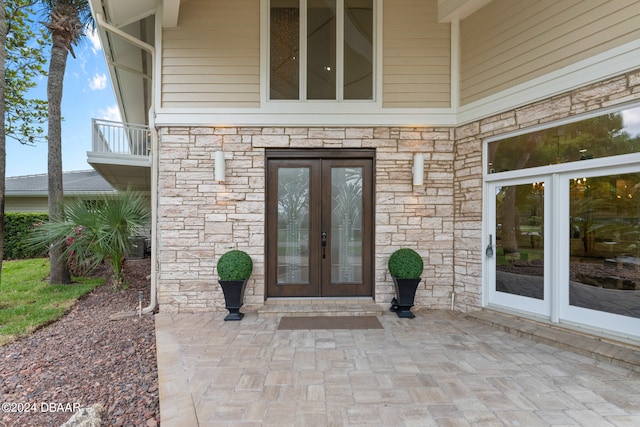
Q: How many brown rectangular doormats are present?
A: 1